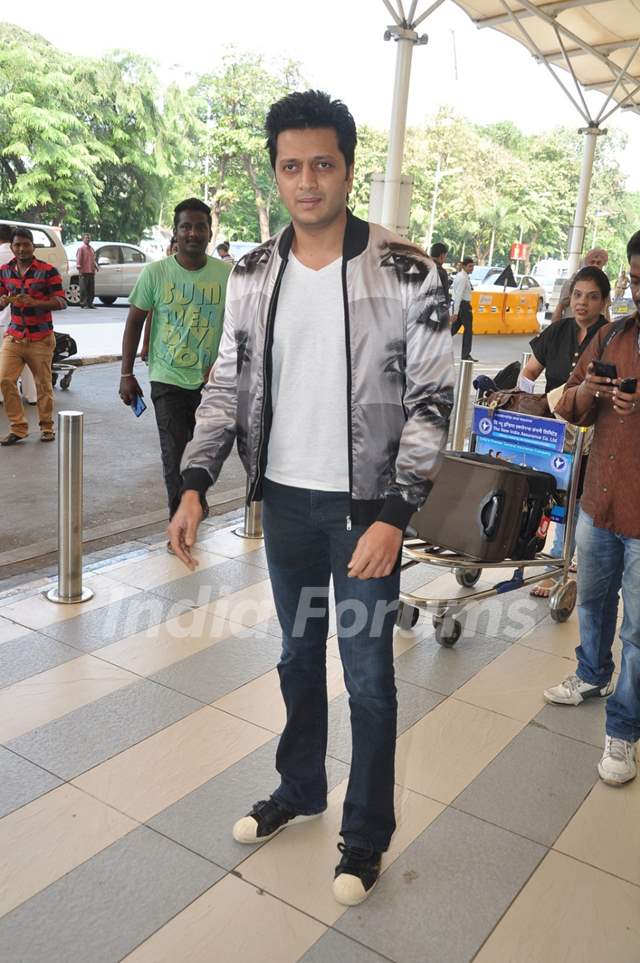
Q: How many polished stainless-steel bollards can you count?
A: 4